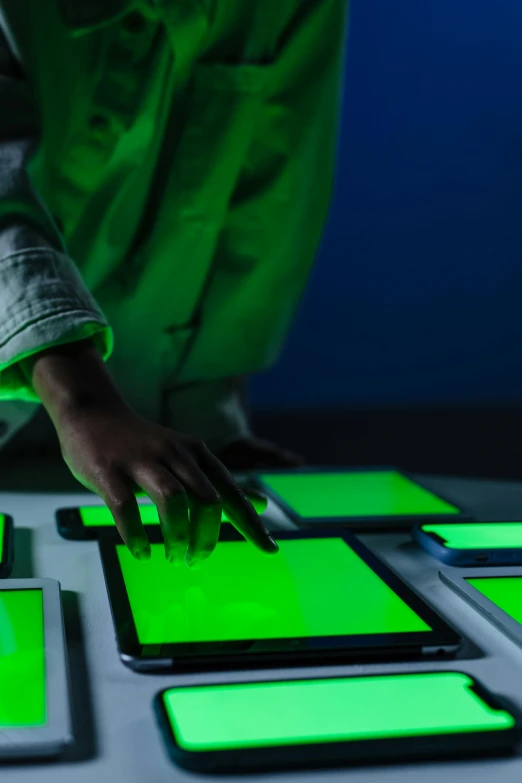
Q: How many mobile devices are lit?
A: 8